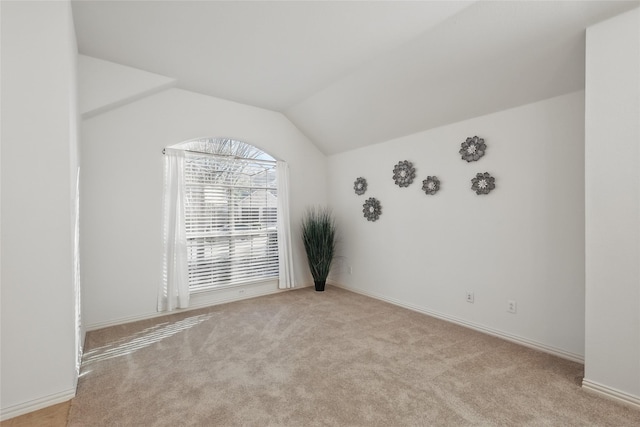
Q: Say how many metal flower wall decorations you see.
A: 6